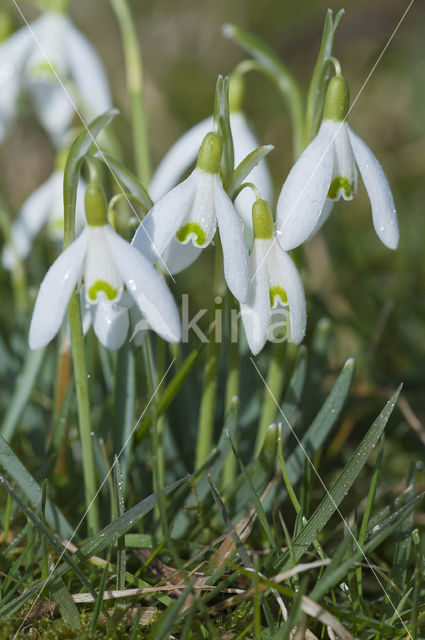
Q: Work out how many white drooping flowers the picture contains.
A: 7